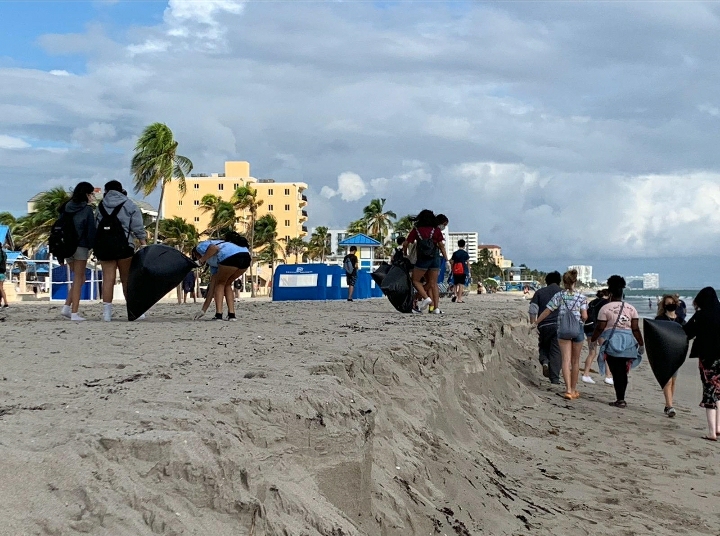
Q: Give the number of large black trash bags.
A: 3